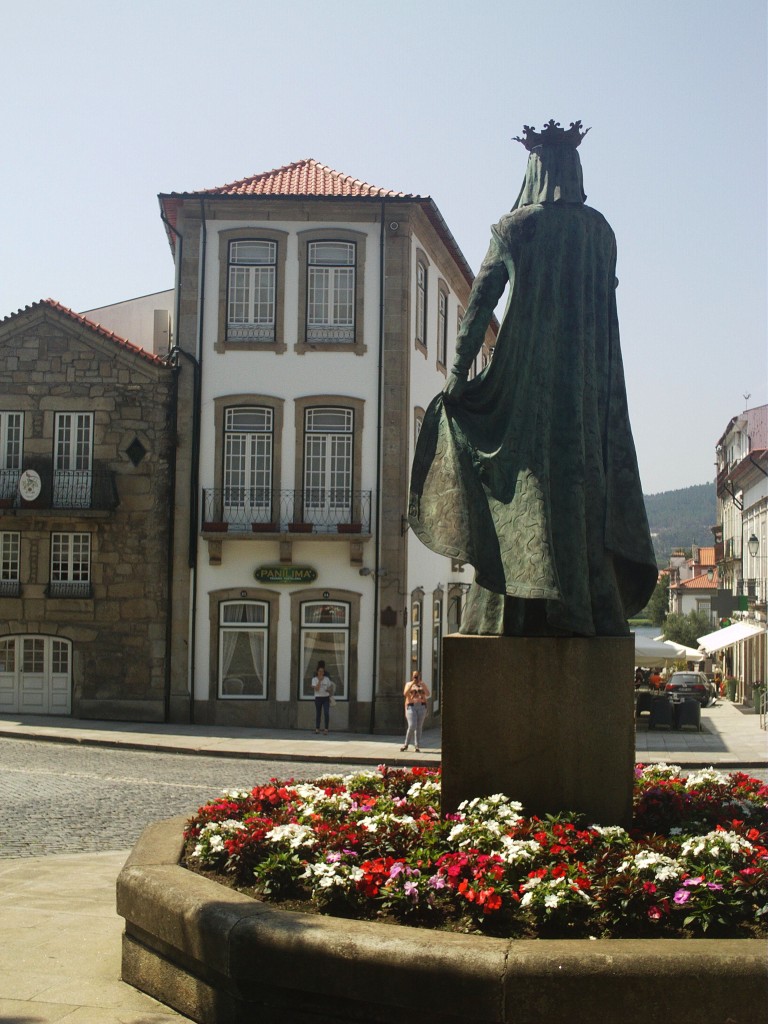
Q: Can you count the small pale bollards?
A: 0